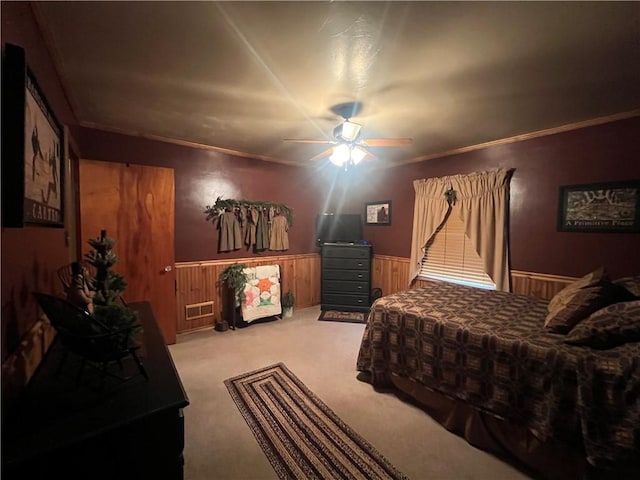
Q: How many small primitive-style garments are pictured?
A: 4